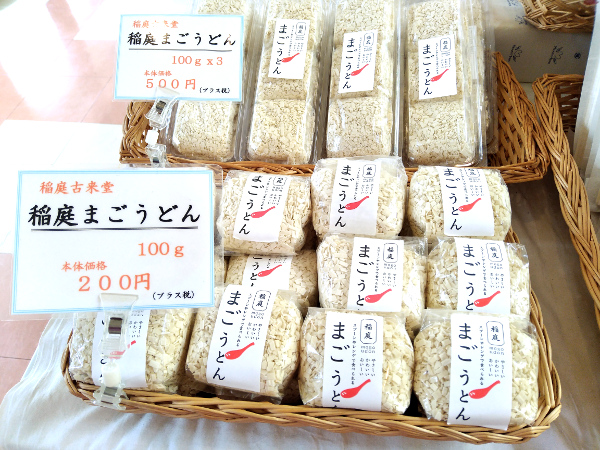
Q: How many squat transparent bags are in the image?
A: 10